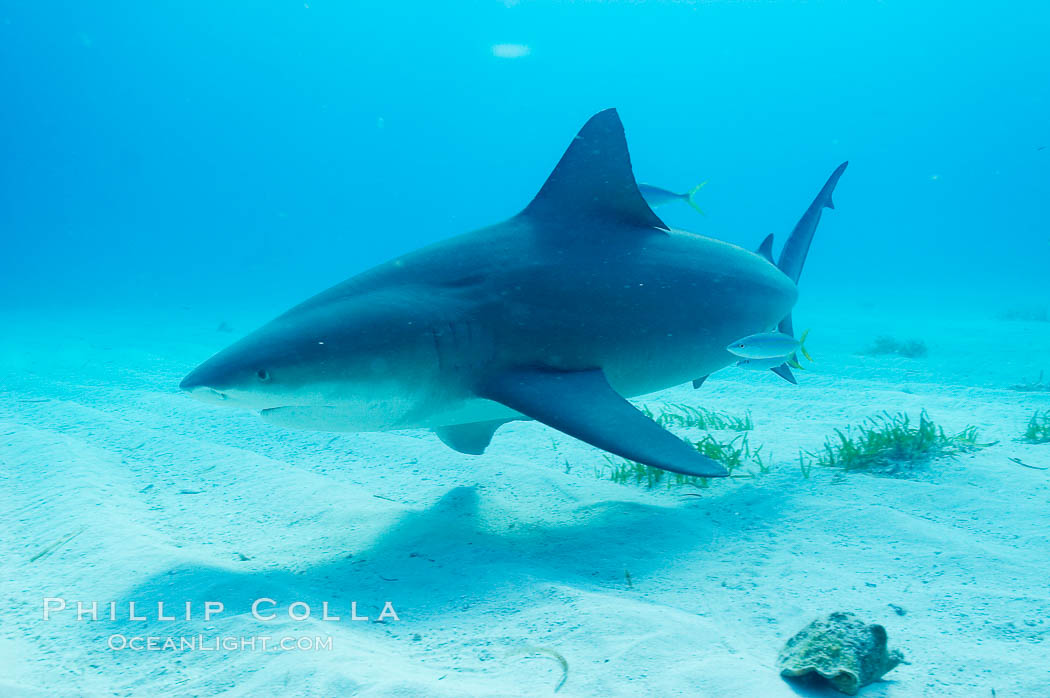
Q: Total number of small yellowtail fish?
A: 3